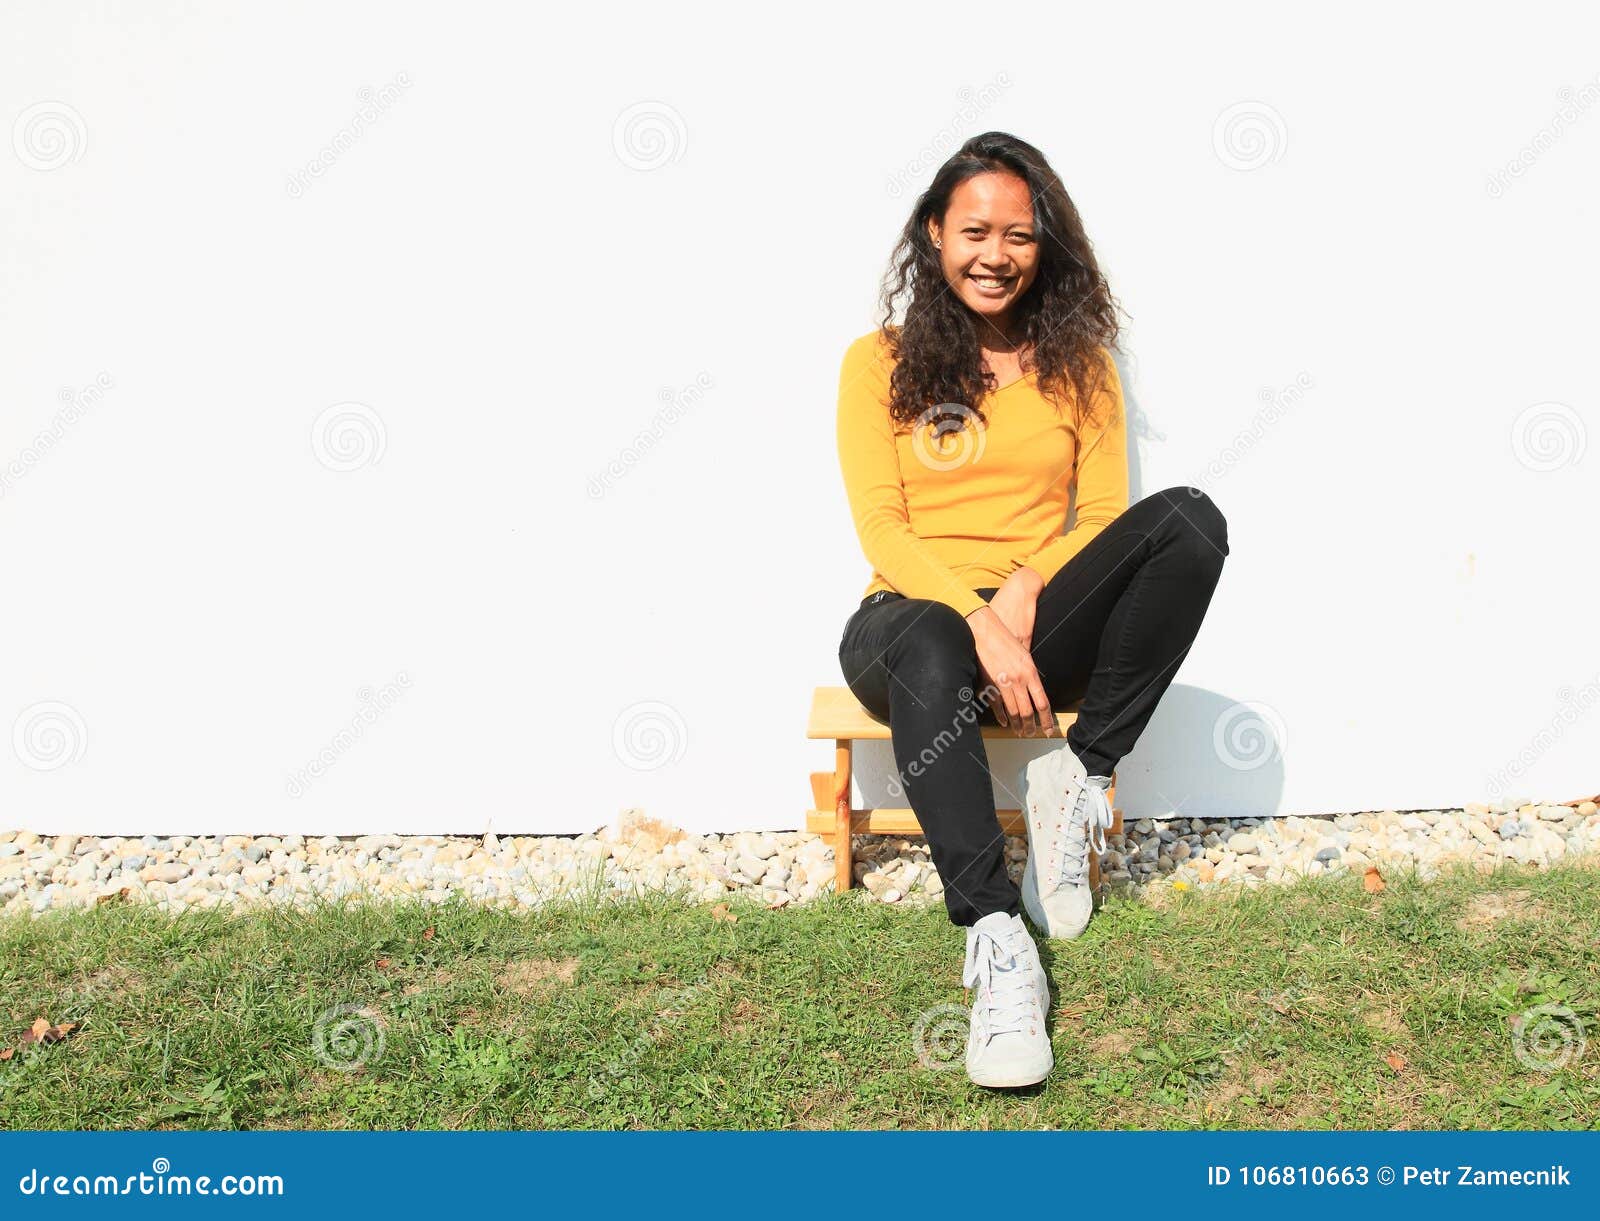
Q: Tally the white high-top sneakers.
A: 2